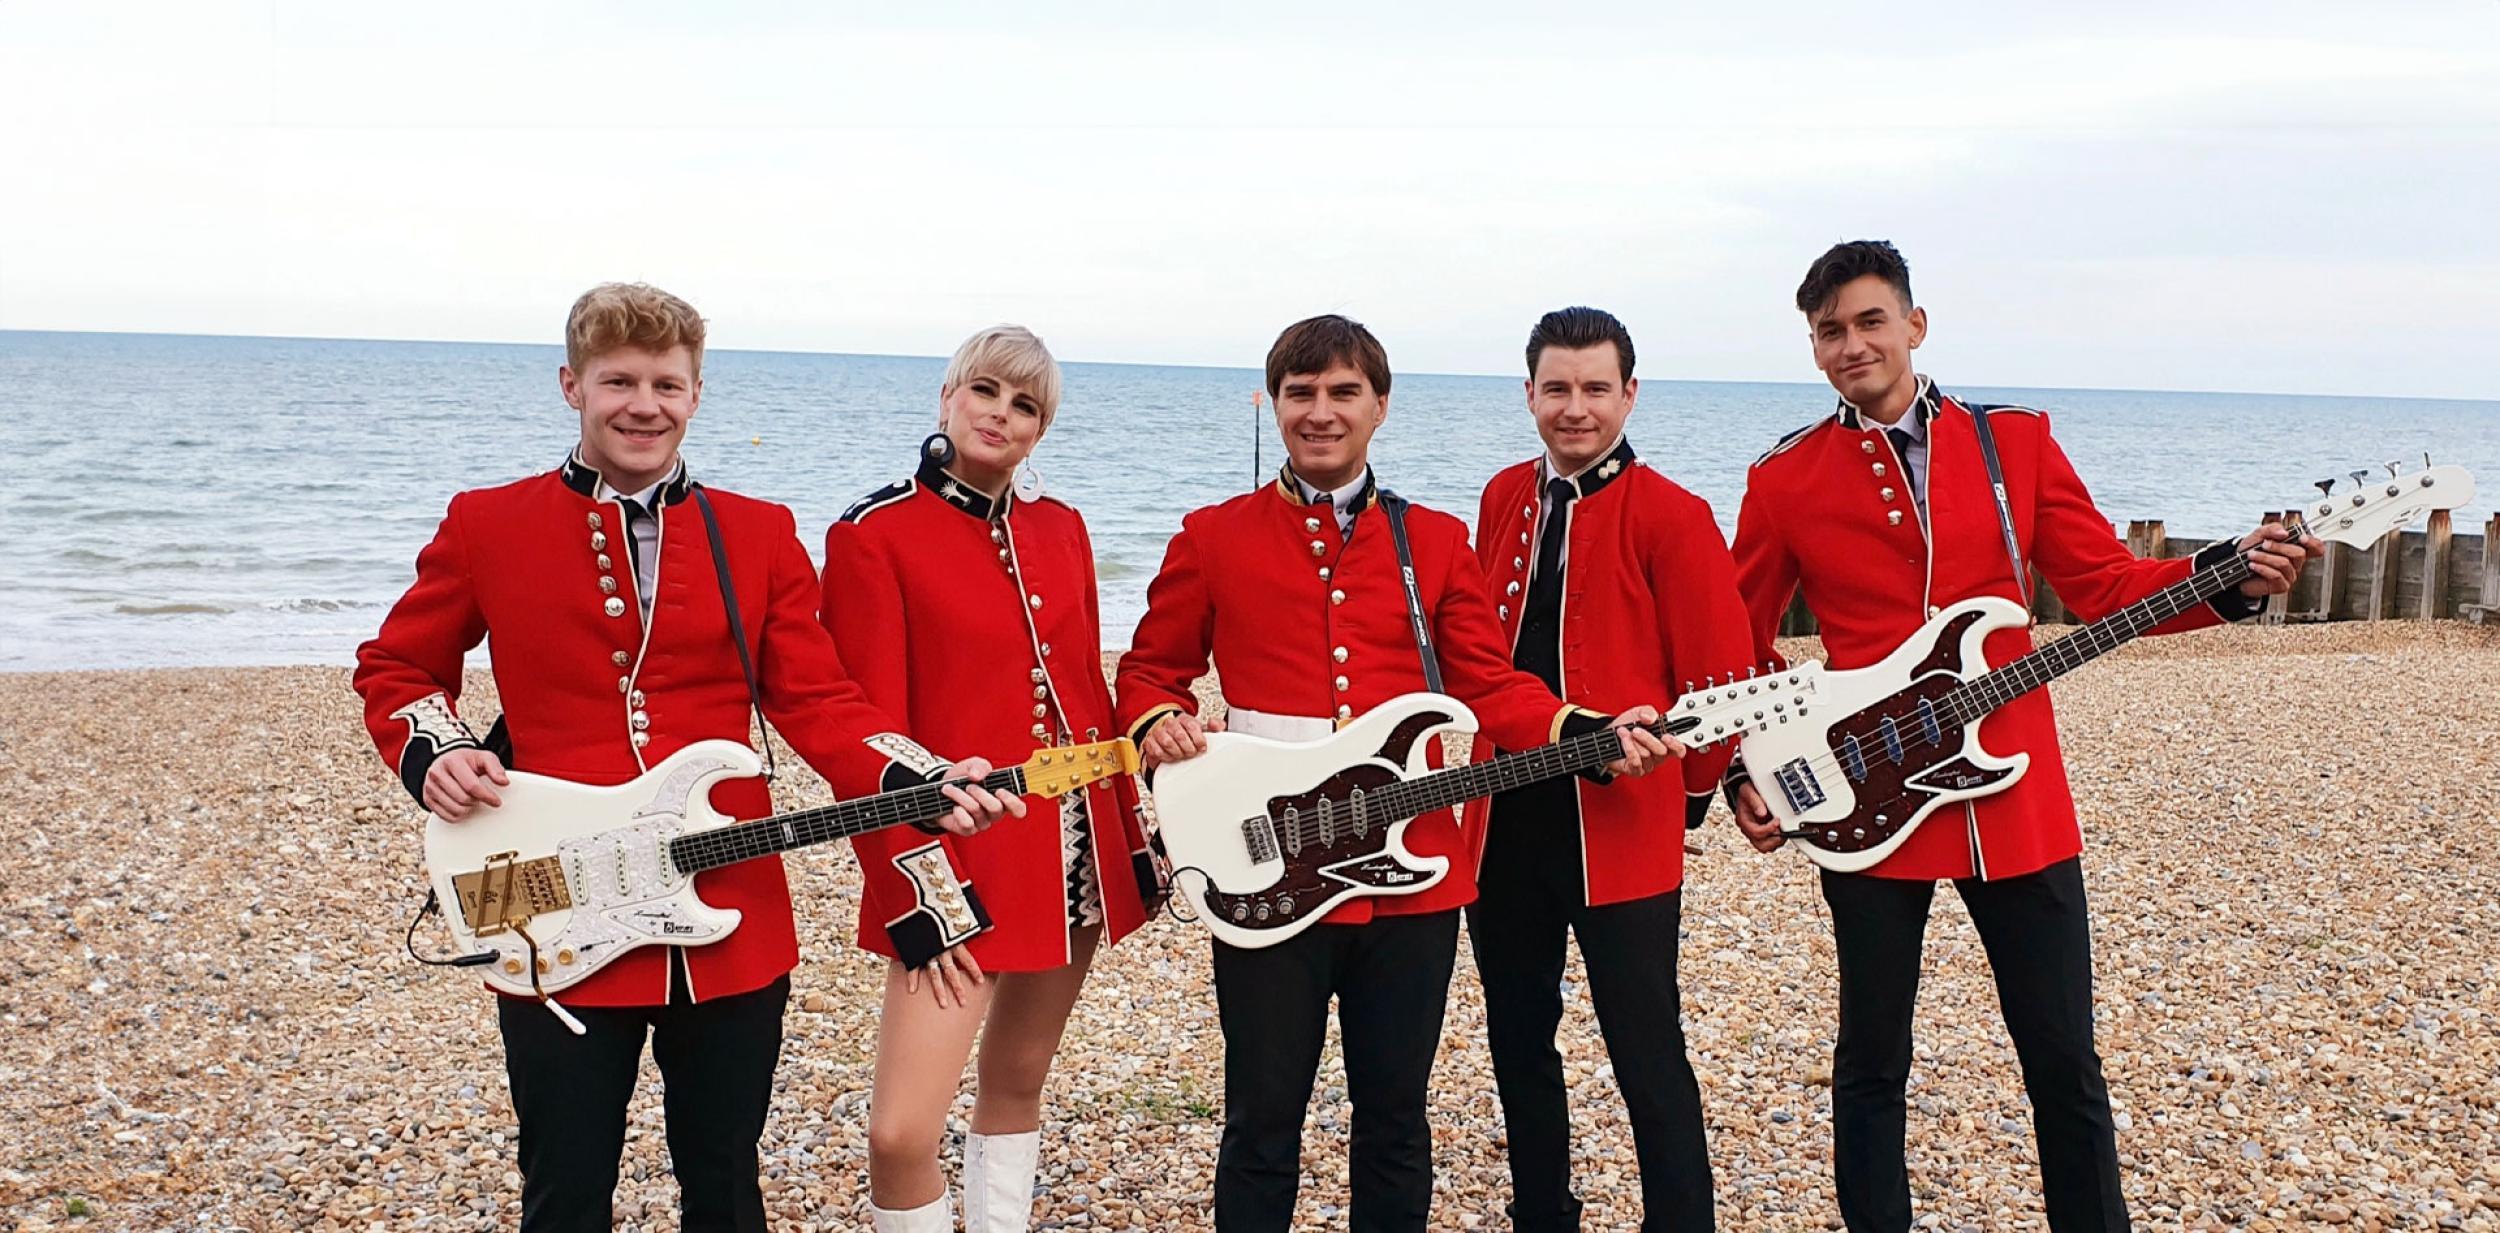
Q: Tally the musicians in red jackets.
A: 5